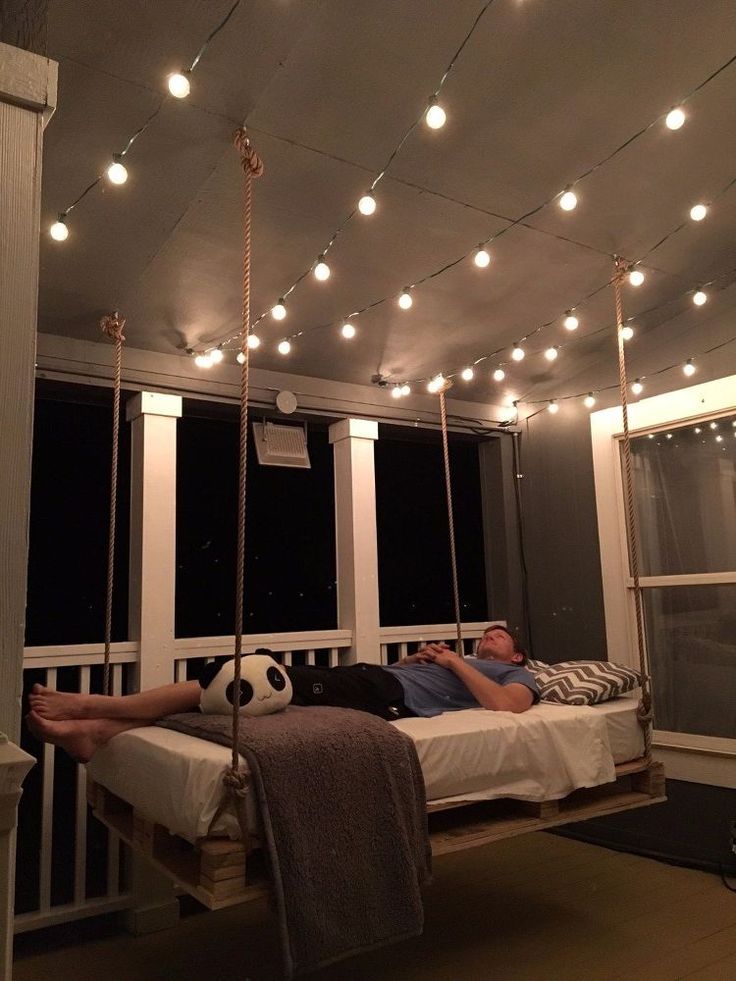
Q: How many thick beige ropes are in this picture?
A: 4